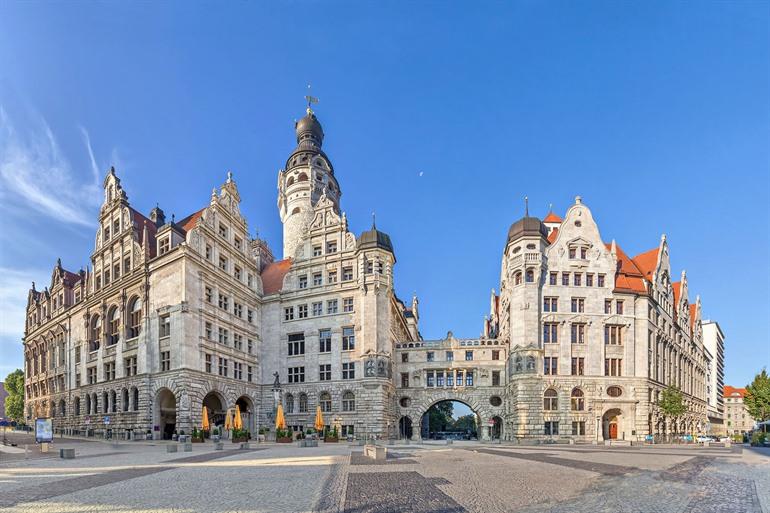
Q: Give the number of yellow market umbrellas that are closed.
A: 5